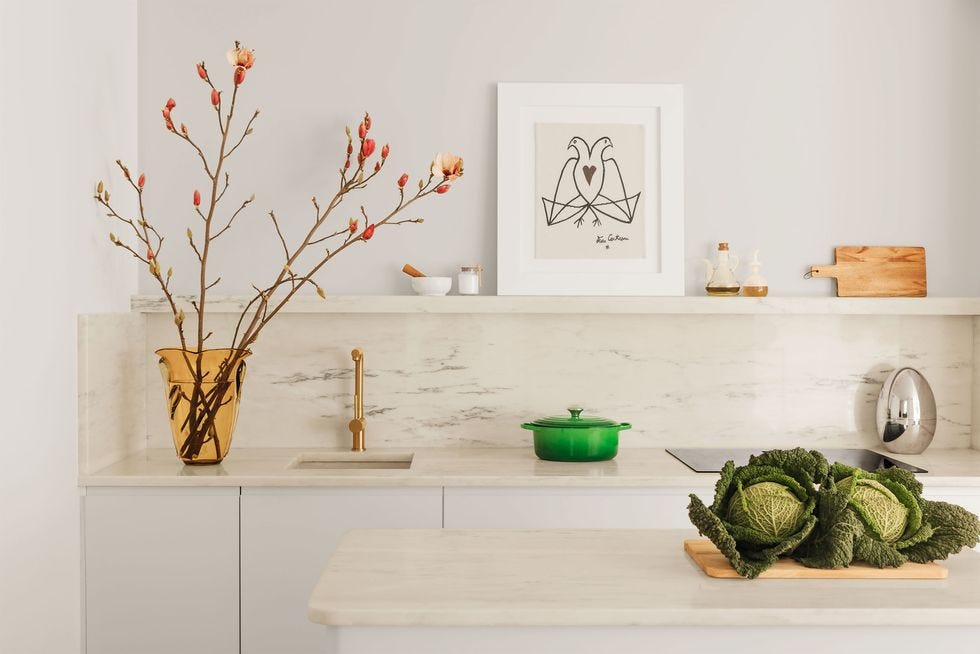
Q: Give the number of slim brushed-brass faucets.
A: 1